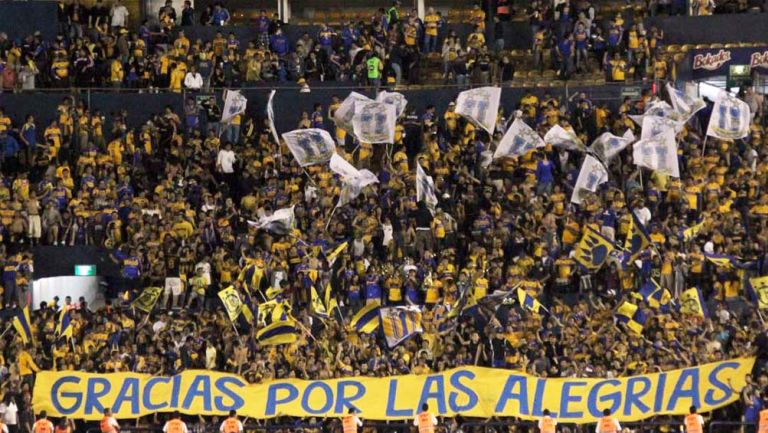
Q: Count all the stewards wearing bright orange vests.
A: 12